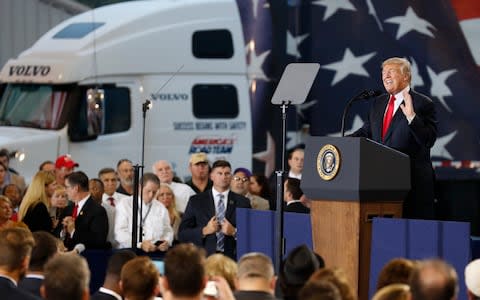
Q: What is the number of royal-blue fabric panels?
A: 2